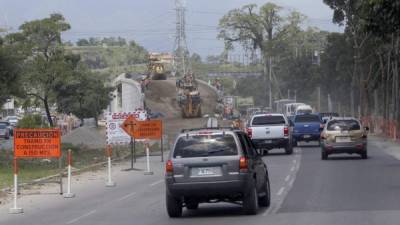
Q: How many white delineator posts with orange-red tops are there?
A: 4